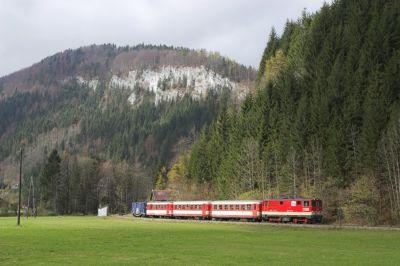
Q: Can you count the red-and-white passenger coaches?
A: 3